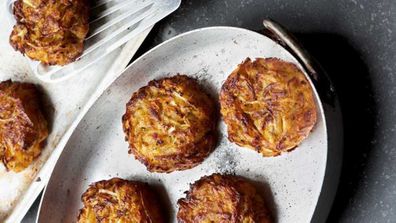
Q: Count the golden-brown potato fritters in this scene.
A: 6